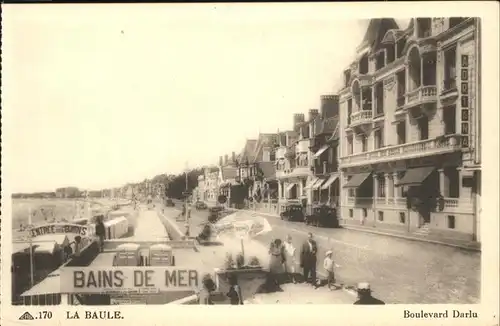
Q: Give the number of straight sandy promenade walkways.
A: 1